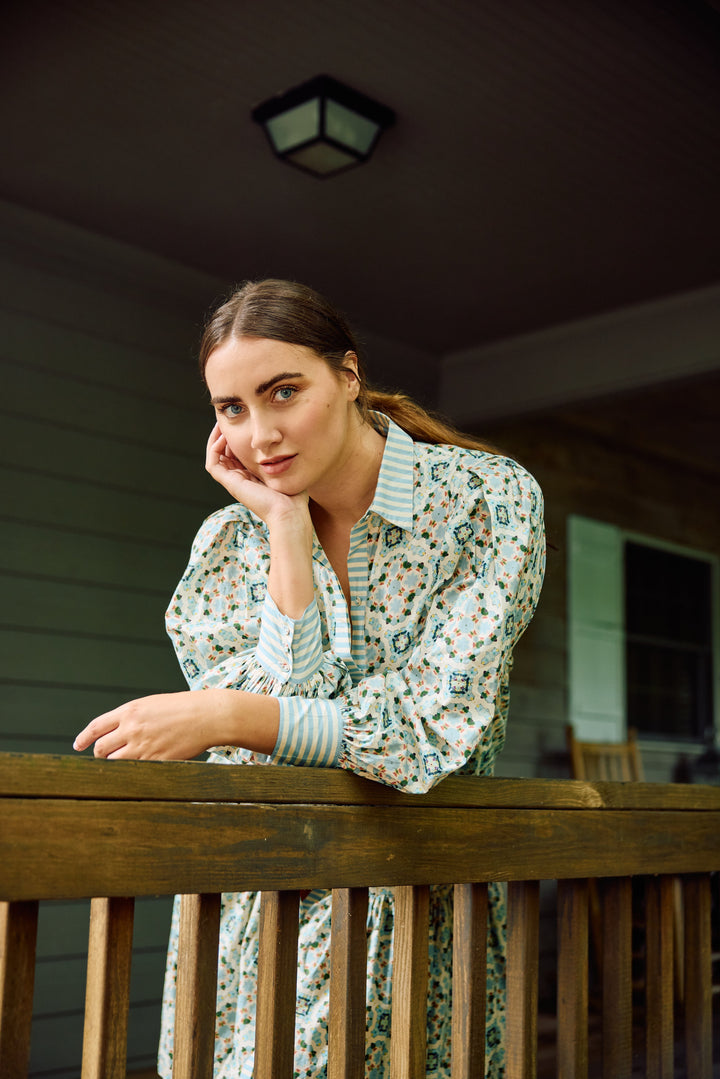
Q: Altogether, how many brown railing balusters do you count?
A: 12